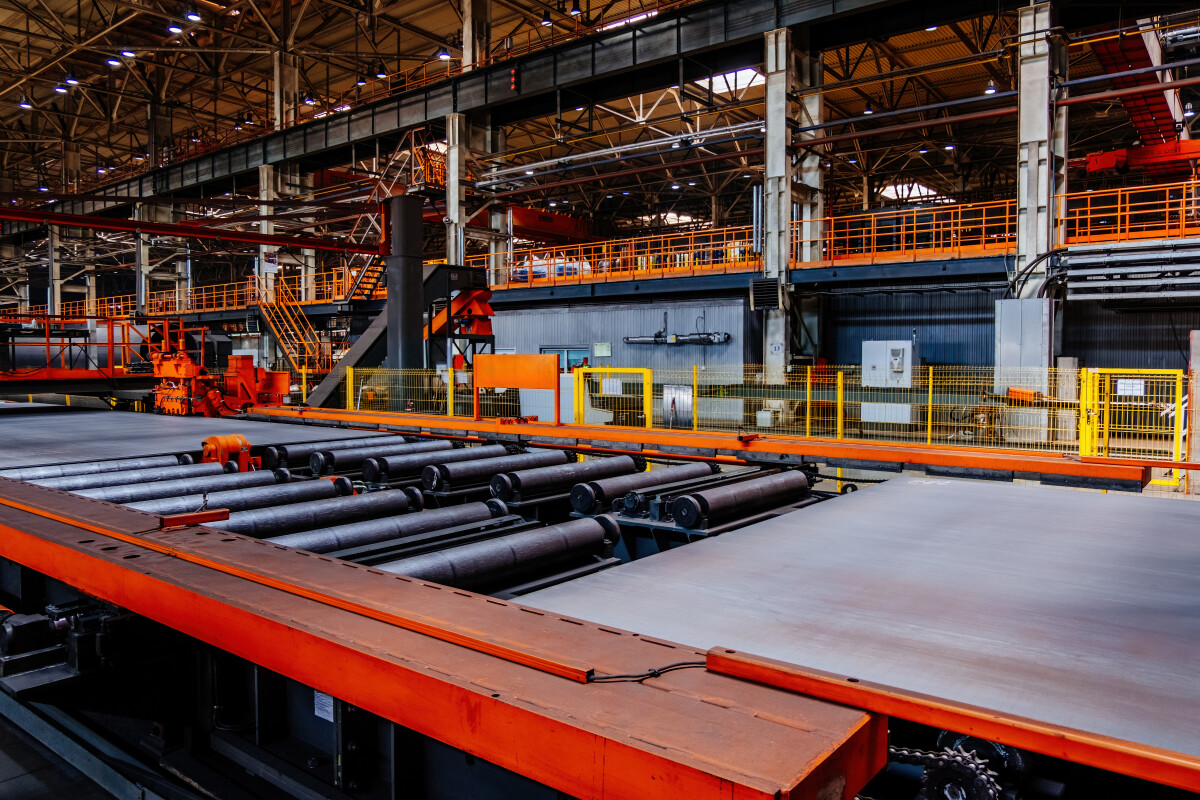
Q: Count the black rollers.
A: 14